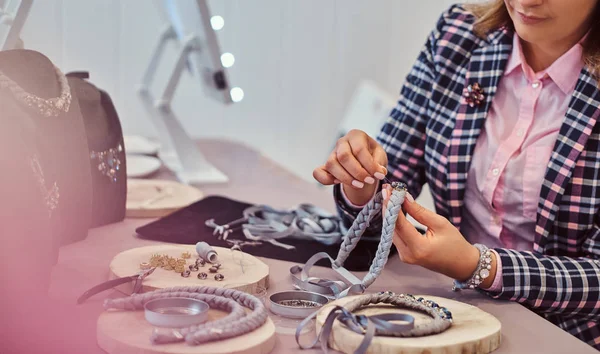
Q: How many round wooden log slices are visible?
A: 4